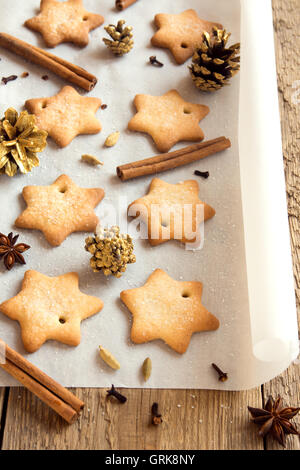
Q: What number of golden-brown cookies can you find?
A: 8